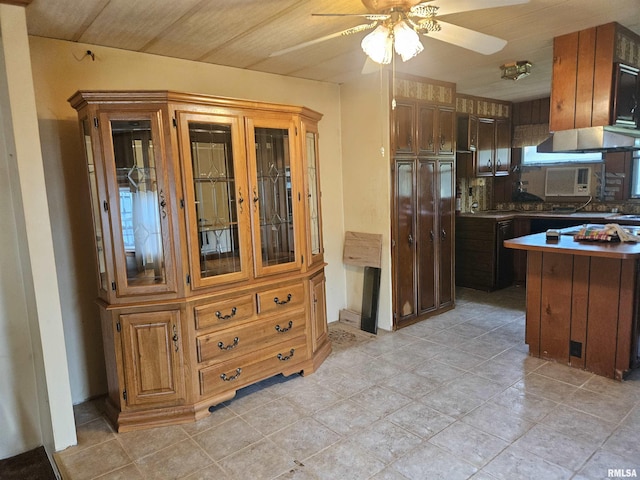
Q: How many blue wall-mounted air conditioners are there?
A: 0